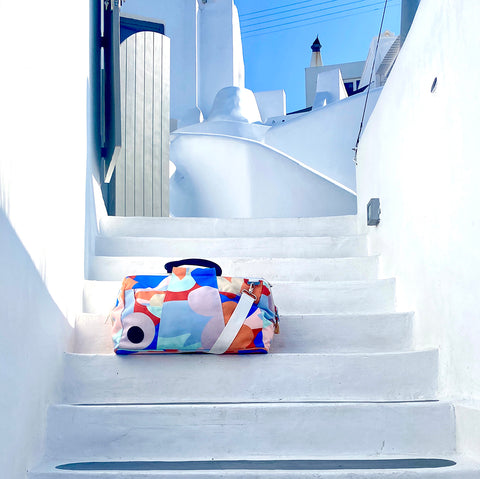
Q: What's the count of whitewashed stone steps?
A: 8